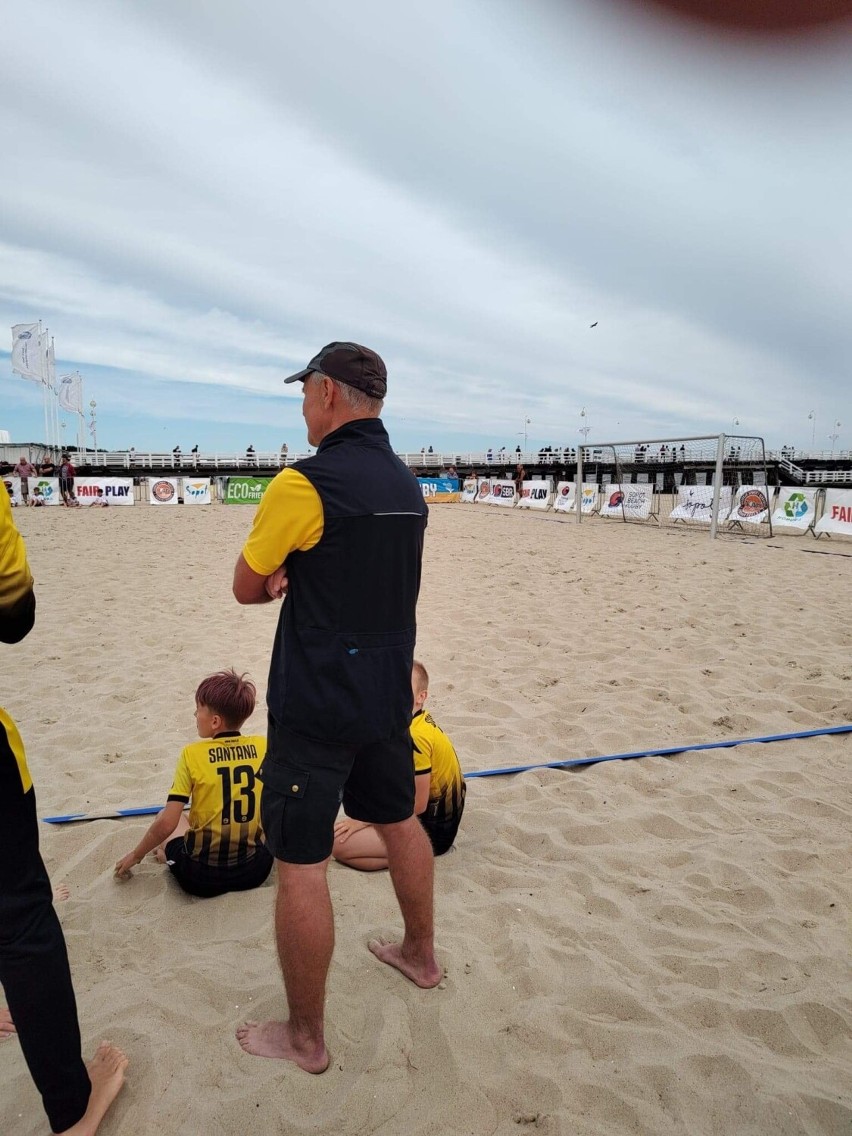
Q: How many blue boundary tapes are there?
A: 1